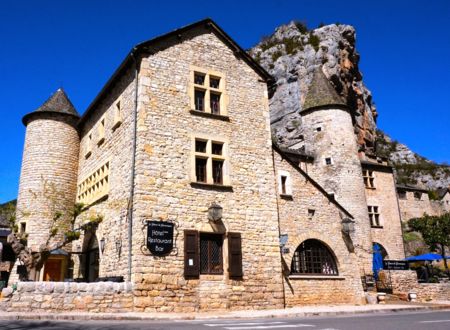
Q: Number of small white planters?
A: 2